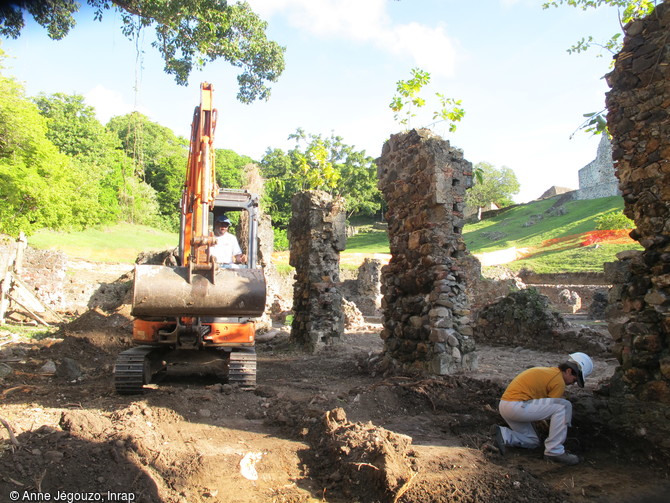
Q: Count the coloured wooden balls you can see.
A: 0